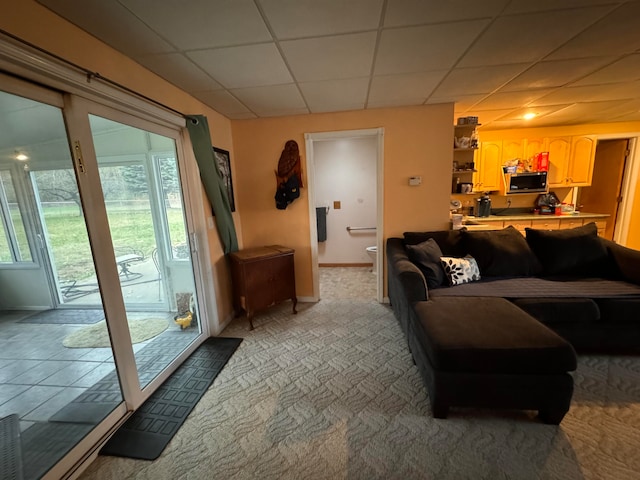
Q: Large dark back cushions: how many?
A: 3